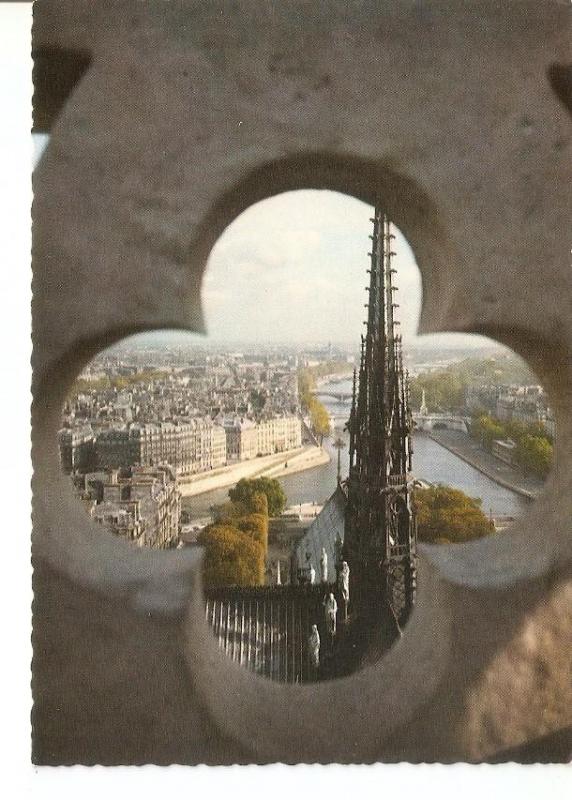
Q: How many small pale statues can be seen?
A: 5